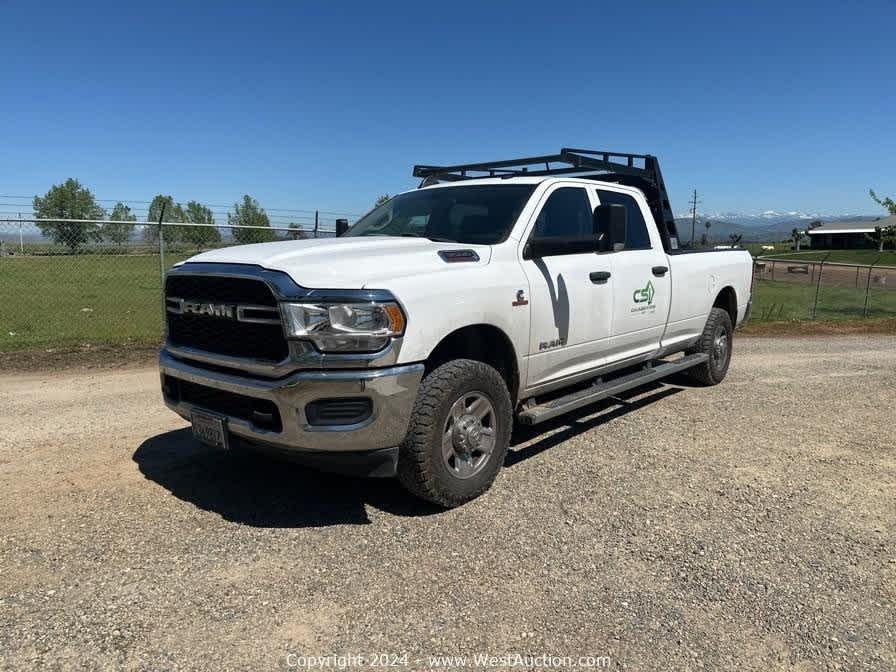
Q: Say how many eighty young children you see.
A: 0